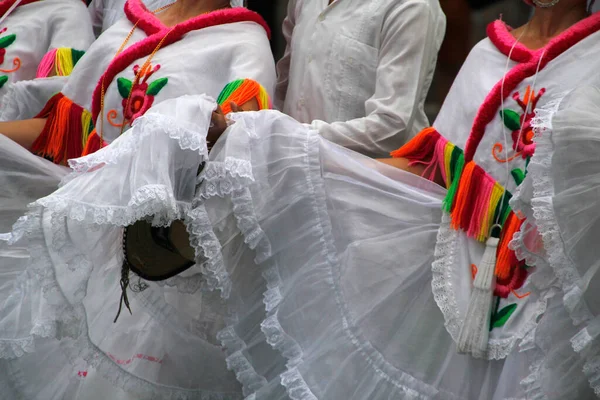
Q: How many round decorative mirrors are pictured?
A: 0